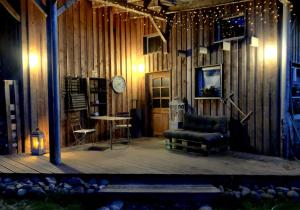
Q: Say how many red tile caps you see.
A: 0